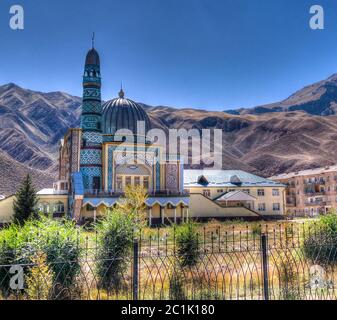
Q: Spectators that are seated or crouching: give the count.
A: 0